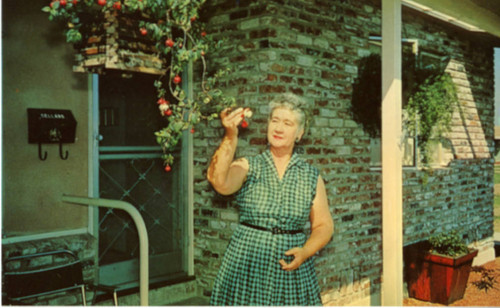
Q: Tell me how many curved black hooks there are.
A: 2